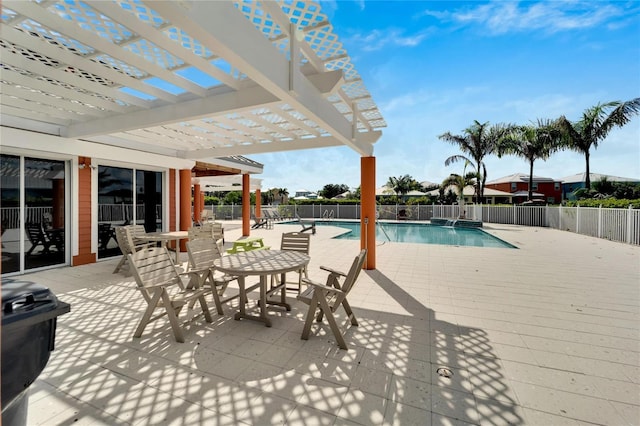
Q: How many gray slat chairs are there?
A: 8